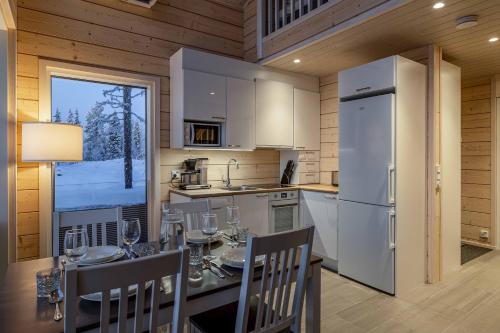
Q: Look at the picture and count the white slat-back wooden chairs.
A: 4